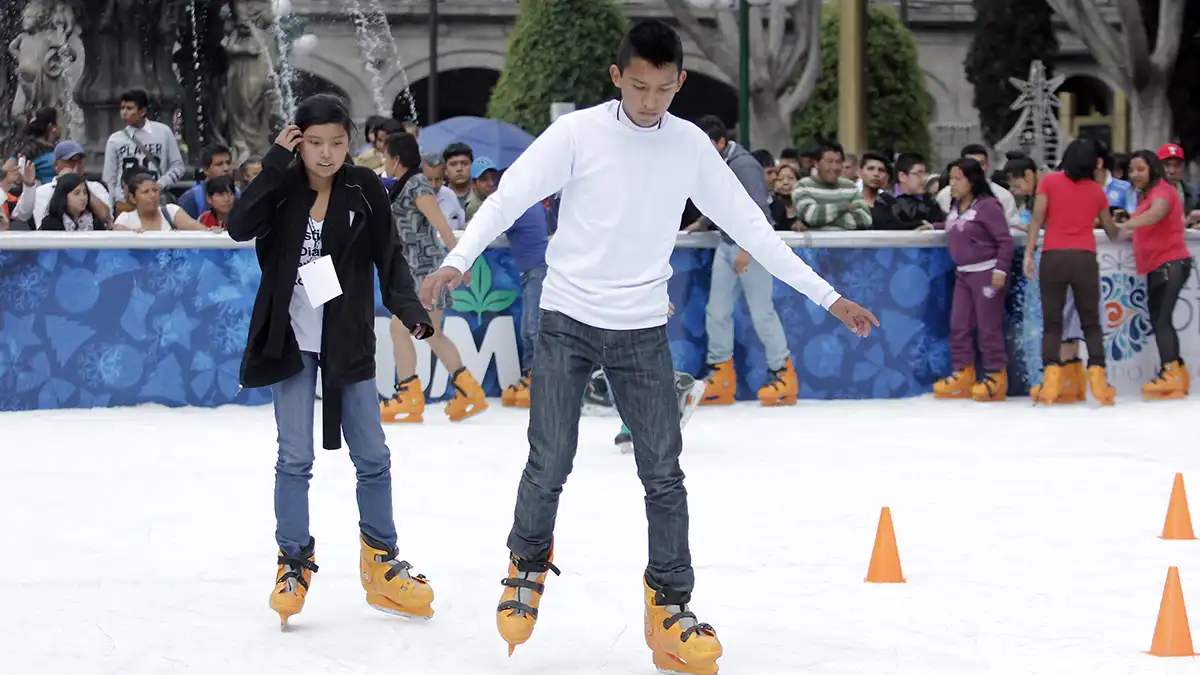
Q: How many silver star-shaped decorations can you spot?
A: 1